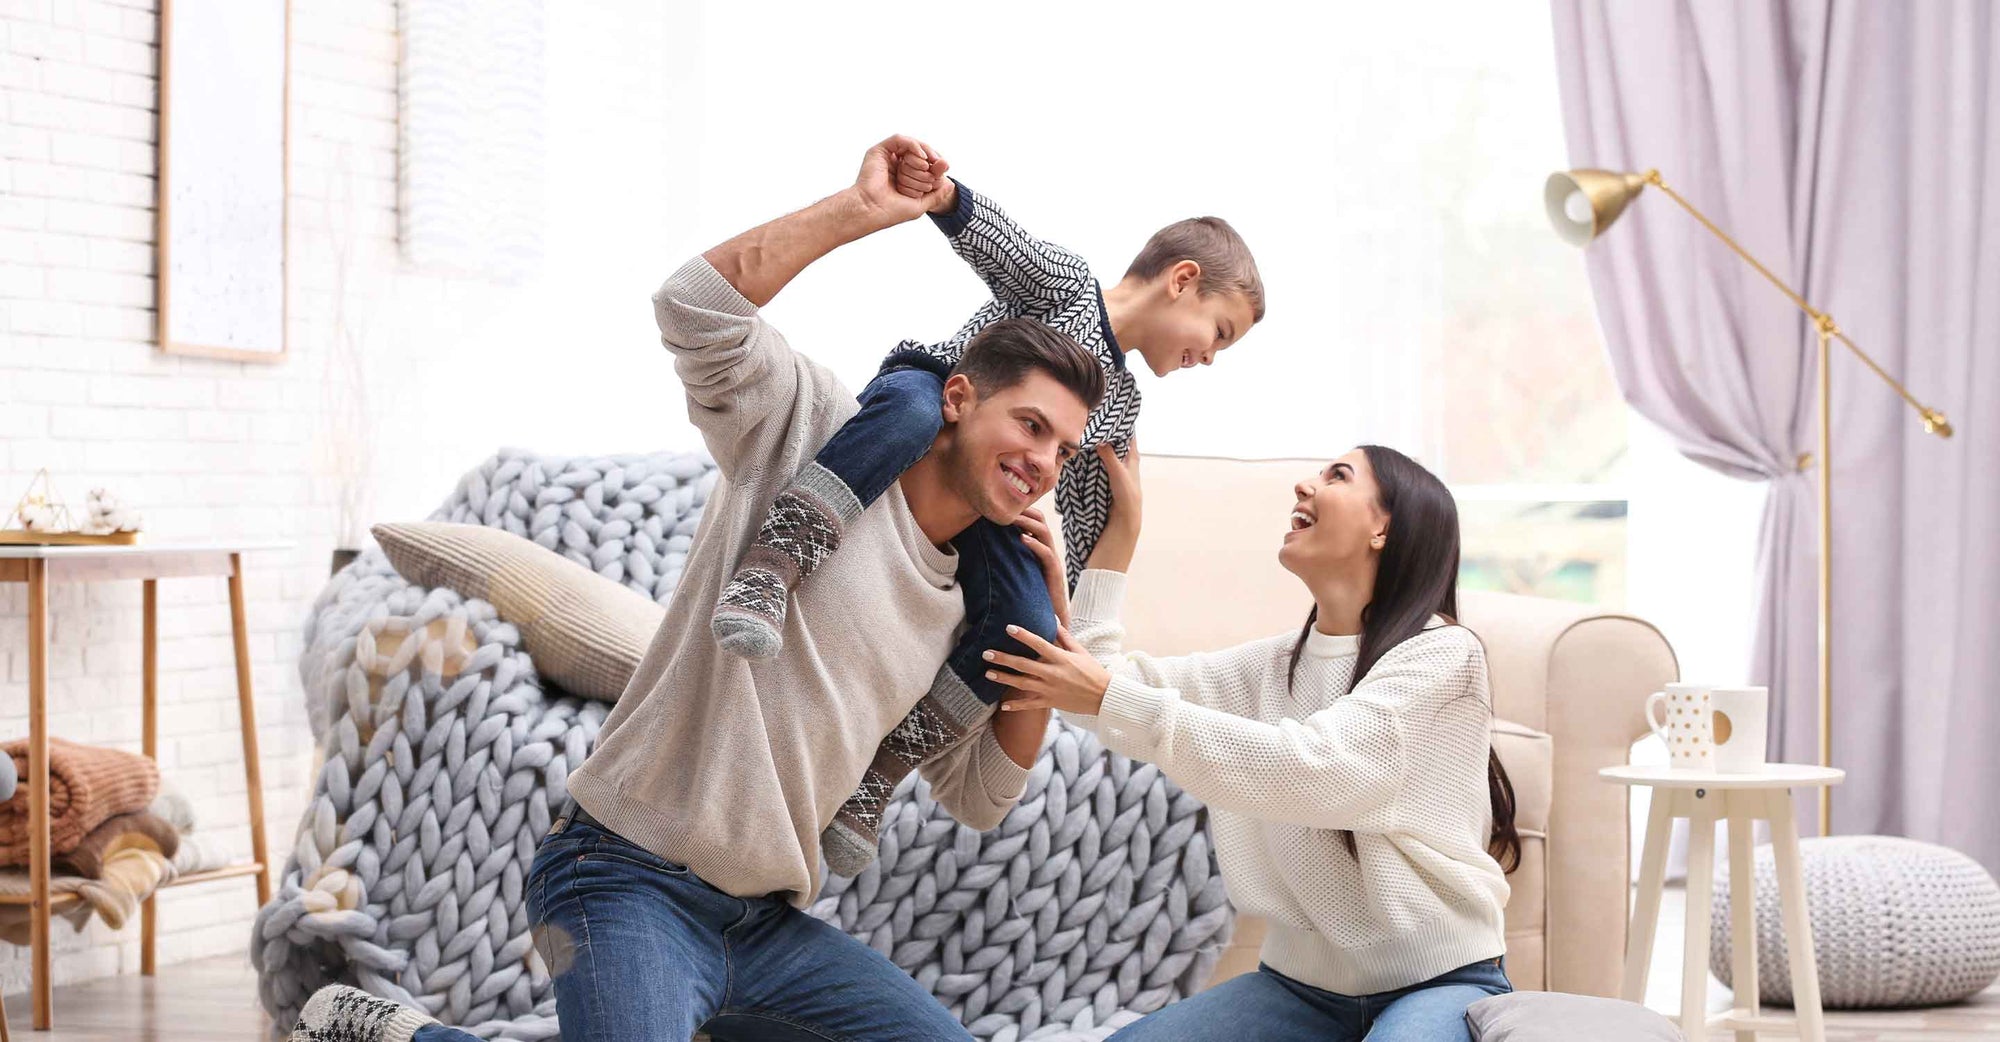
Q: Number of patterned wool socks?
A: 3